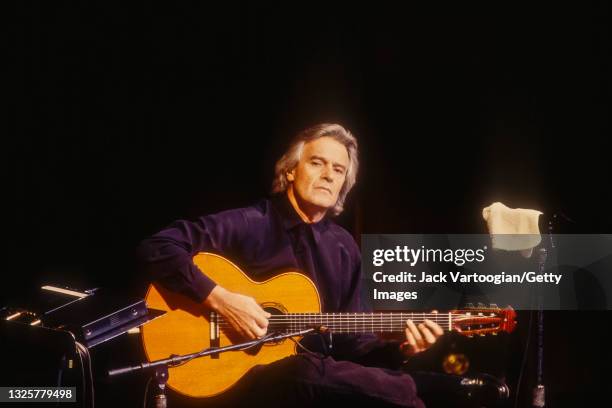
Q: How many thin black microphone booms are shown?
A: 1